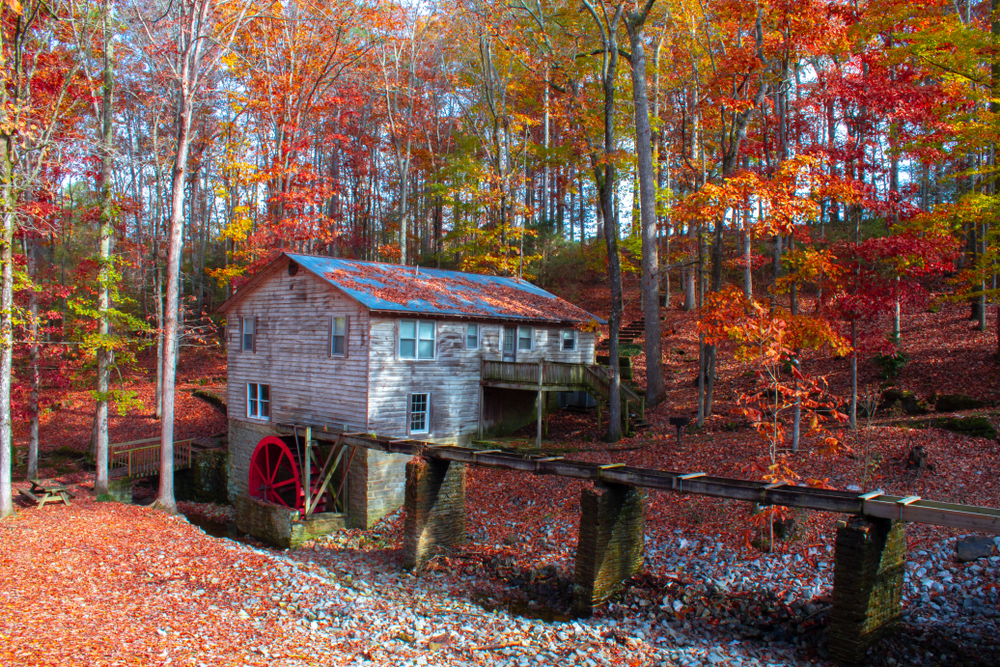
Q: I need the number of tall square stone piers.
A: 3